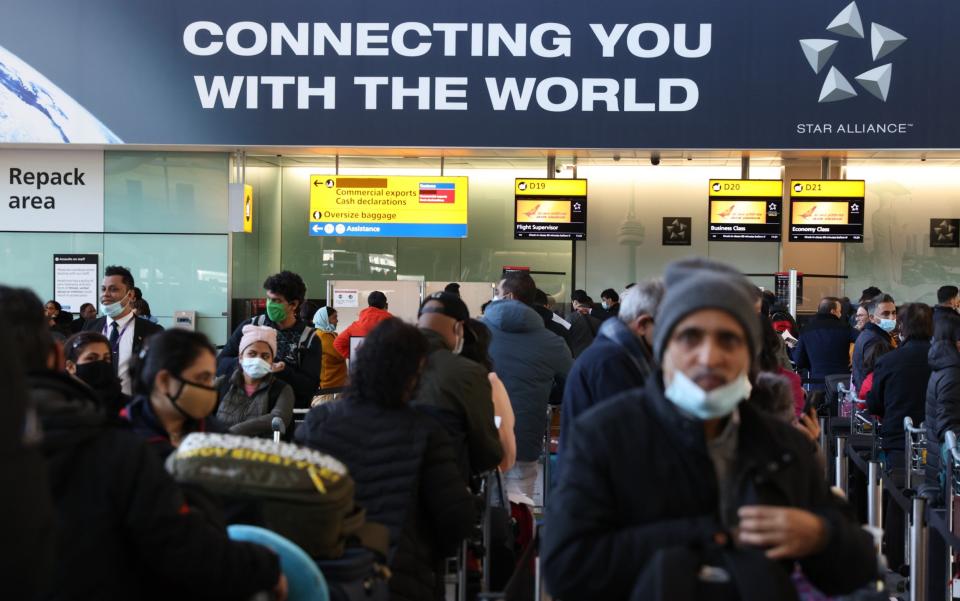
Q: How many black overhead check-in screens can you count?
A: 3